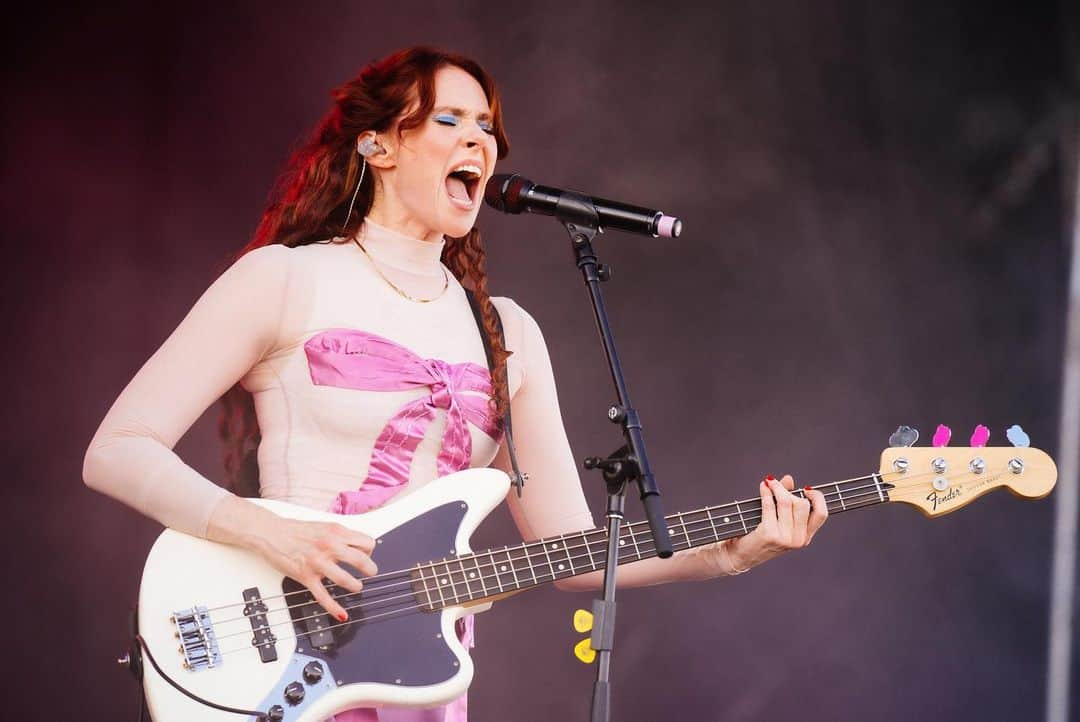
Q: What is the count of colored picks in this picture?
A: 2